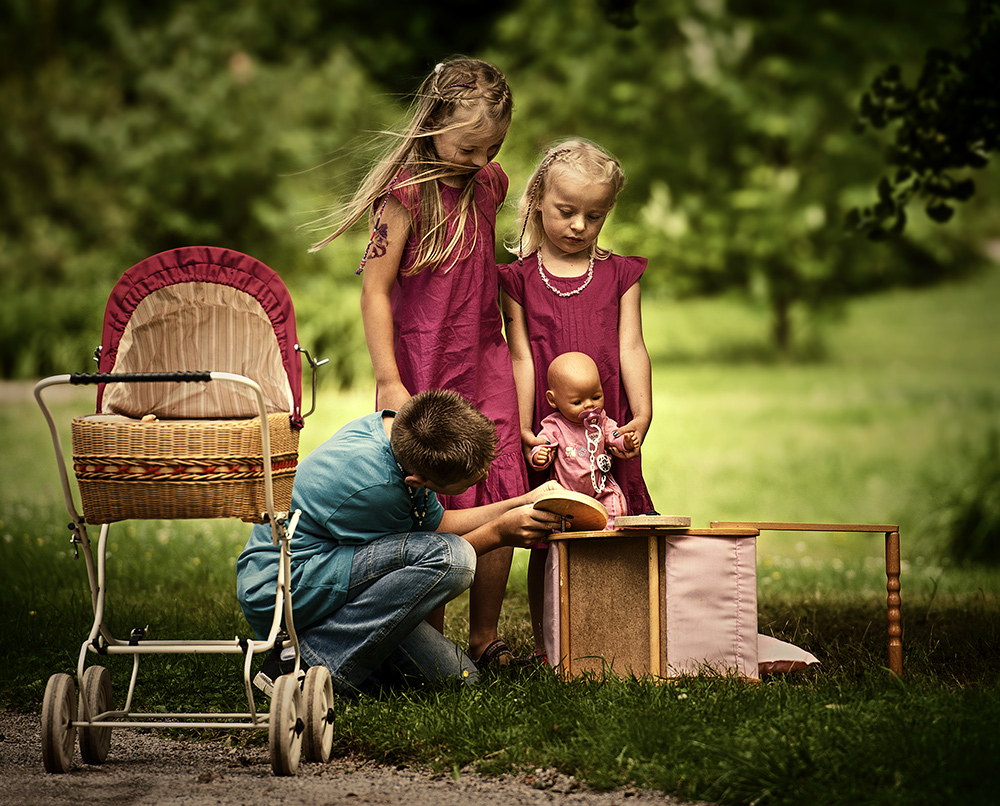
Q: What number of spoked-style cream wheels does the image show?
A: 4